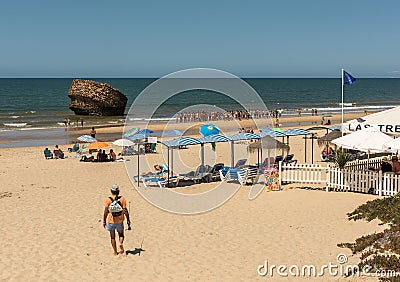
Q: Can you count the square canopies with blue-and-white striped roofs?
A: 5